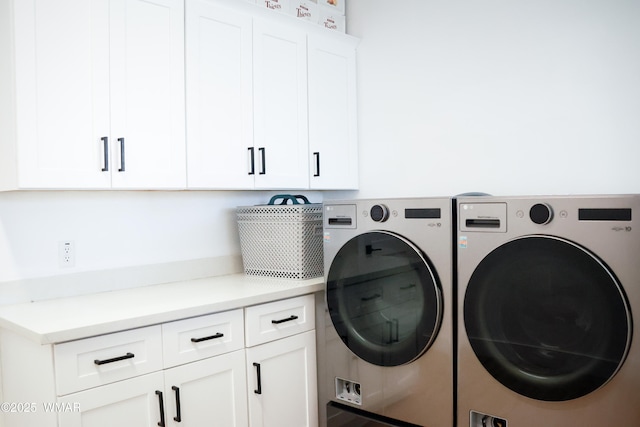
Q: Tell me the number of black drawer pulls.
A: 3